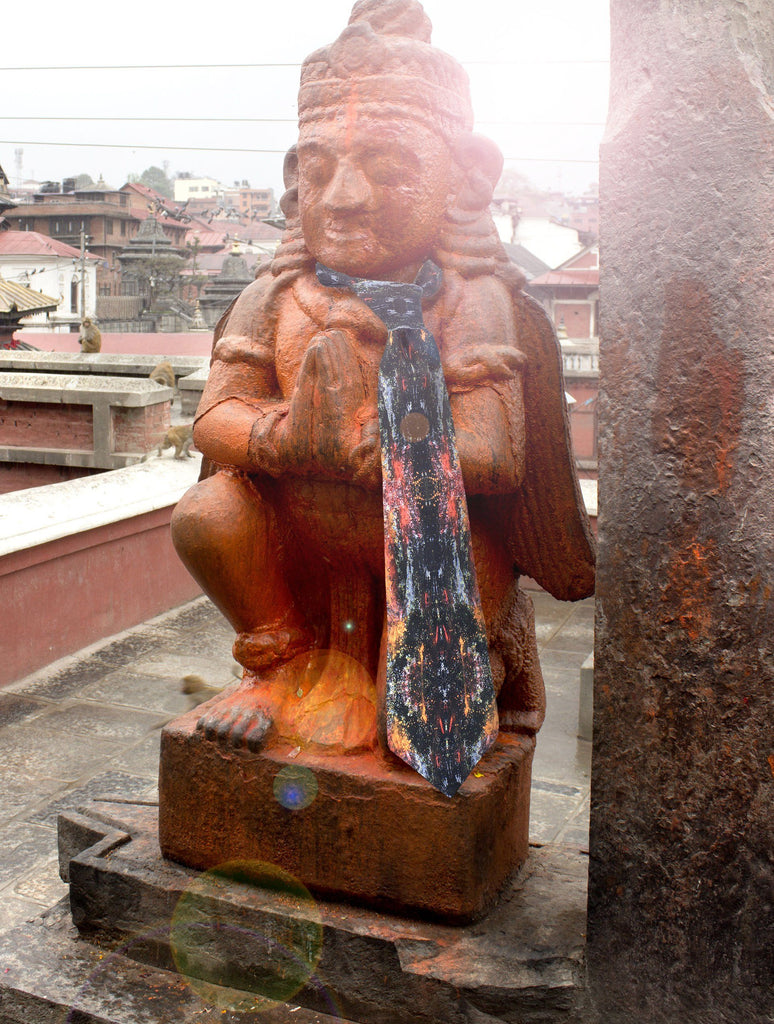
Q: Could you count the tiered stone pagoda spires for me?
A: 2